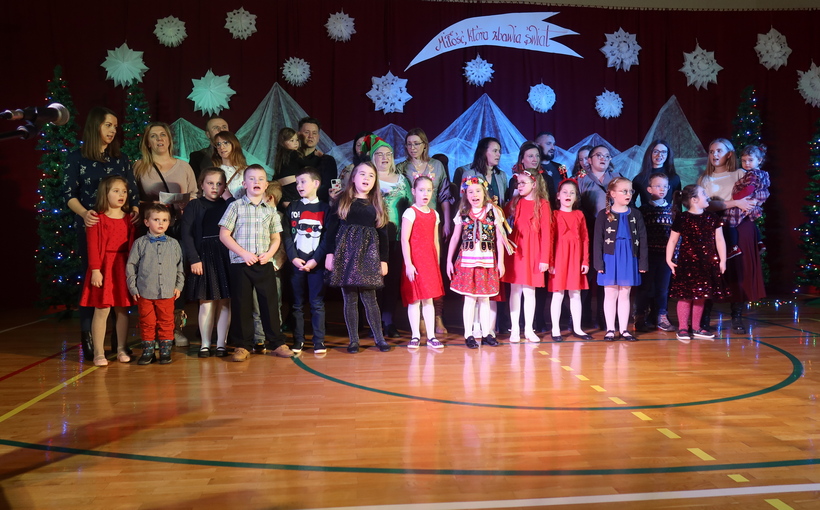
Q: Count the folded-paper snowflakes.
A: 14